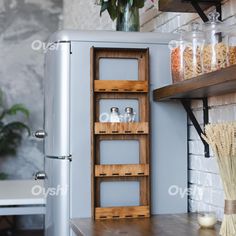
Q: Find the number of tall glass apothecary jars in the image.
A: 3